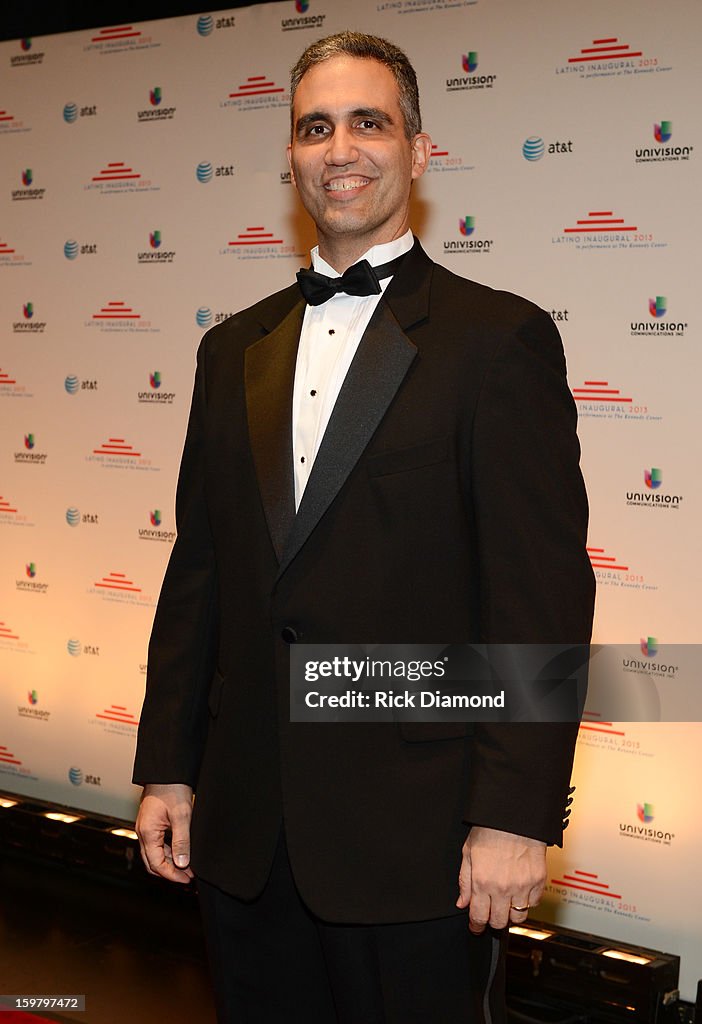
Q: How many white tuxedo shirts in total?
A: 1